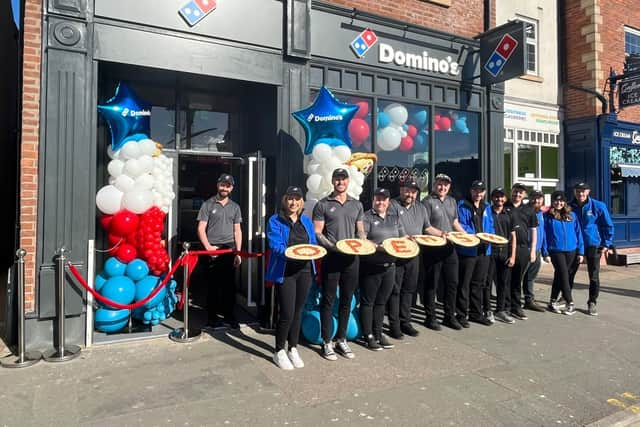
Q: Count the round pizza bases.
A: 6